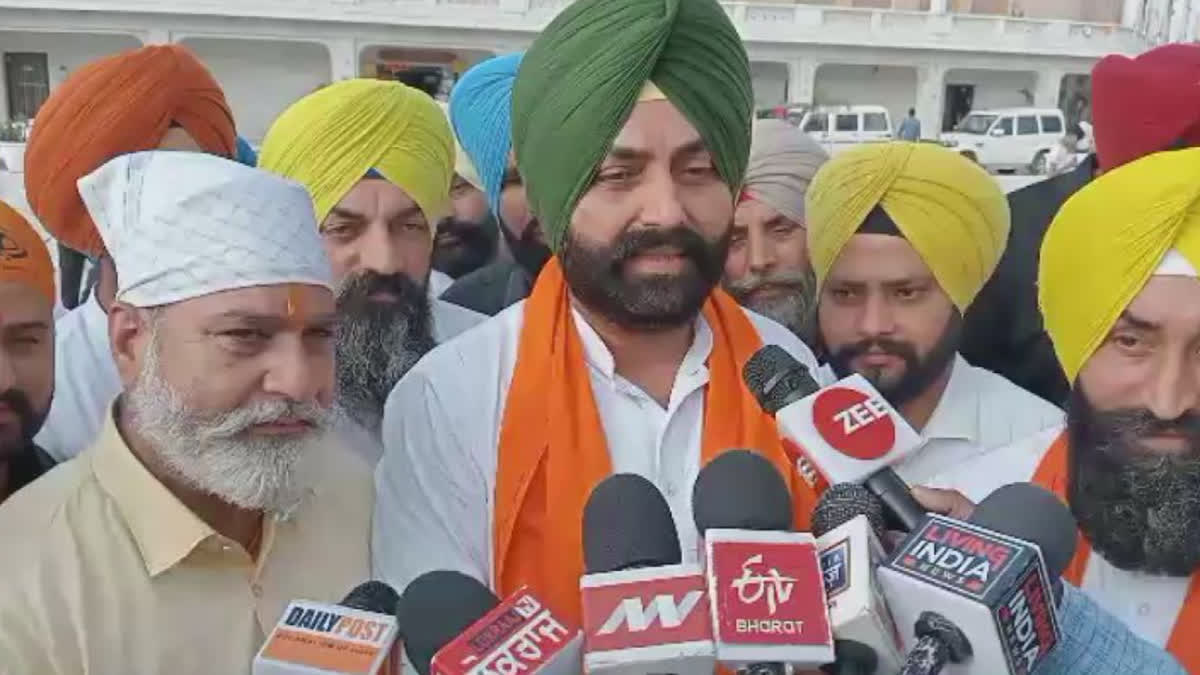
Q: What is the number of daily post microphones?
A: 1